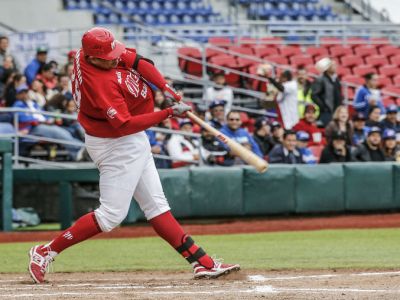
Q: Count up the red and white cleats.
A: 2